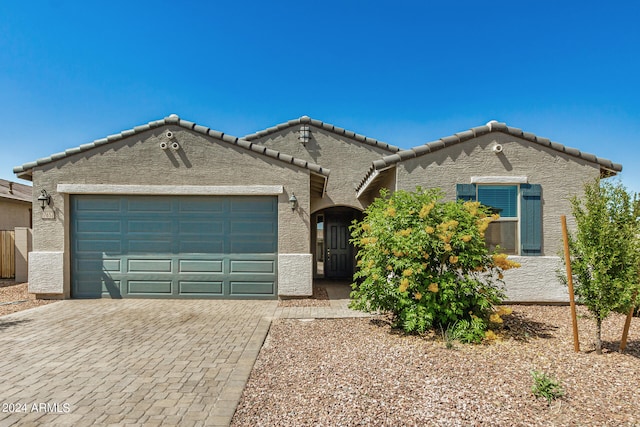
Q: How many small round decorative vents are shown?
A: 4